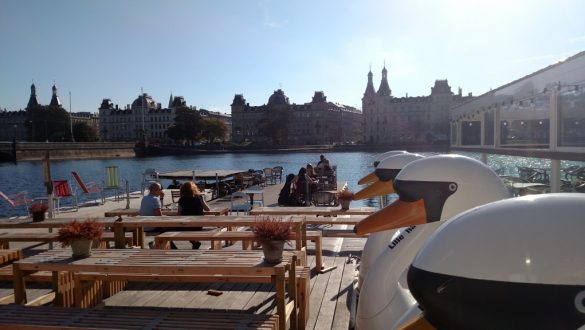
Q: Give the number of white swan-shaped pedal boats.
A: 4